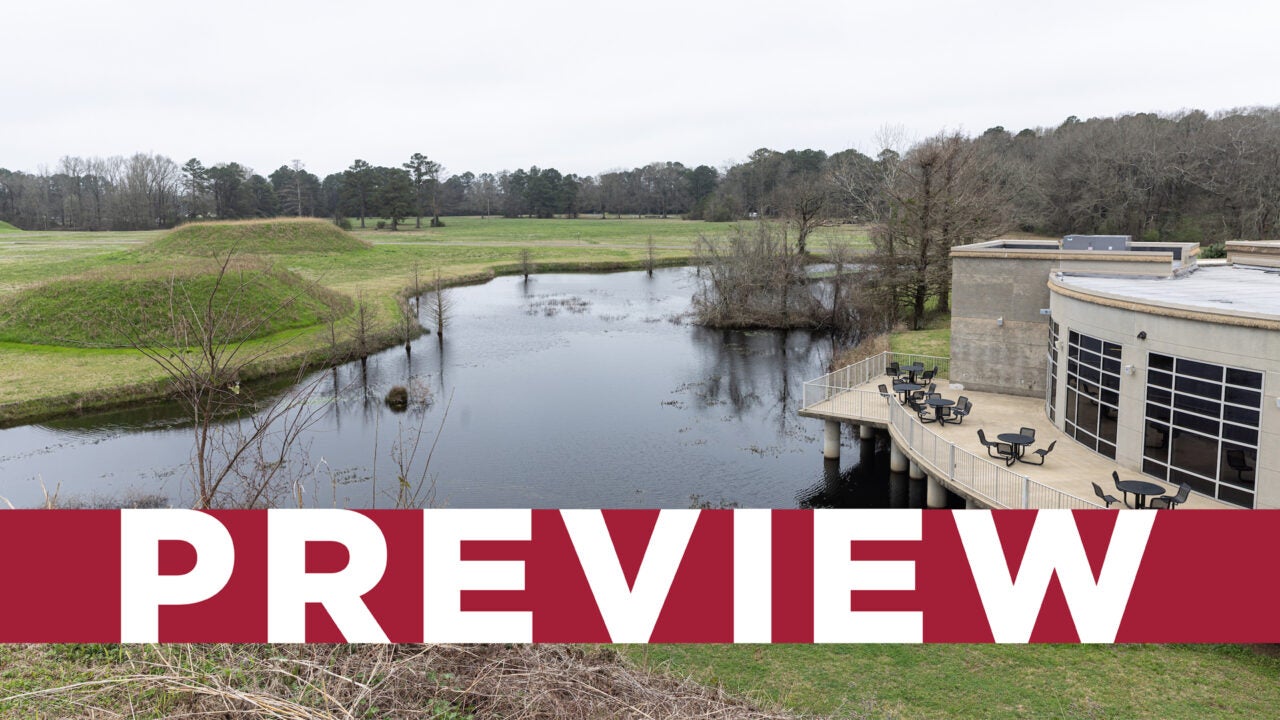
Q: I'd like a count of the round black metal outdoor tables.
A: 5